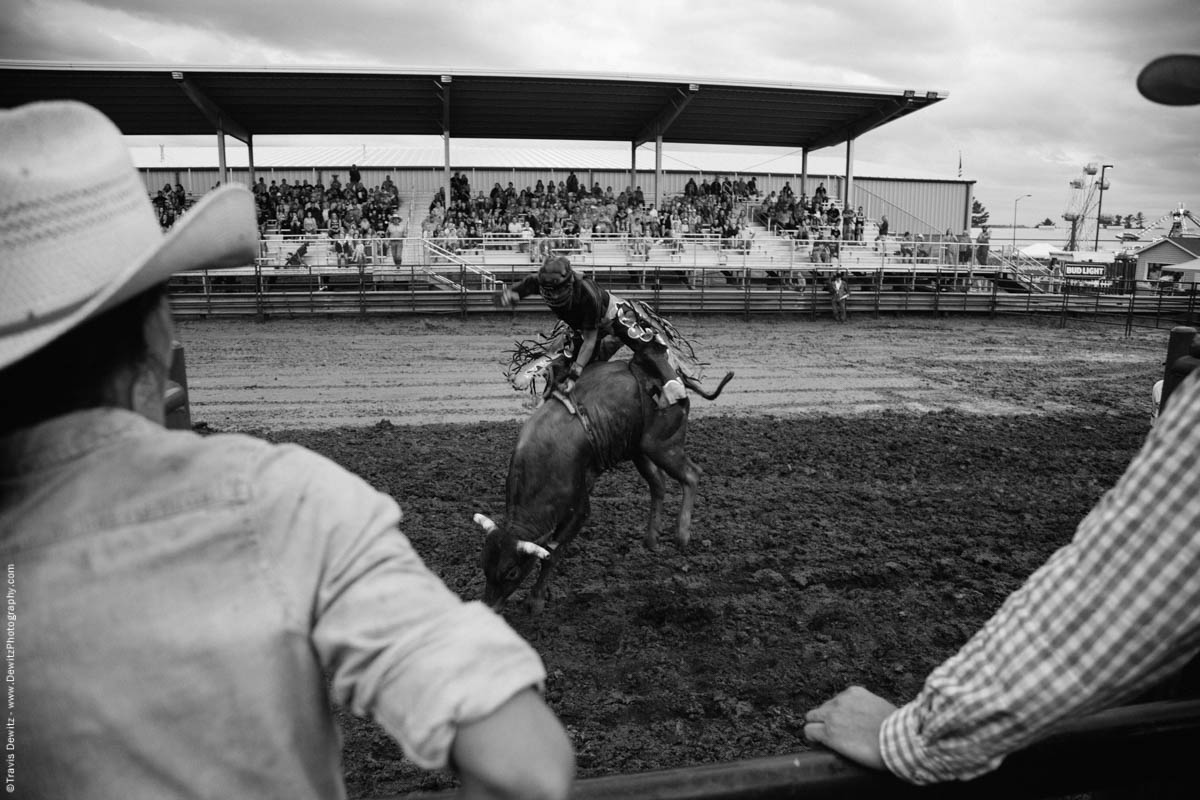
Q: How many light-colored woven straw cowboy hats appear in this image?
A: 1